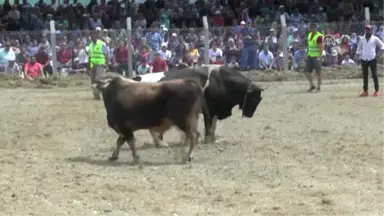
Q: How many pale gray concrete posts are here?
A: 5